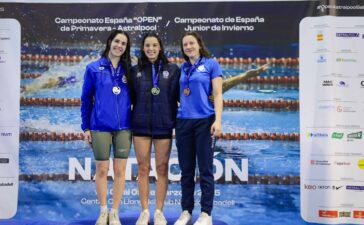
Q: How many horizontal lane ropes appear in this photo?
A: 5